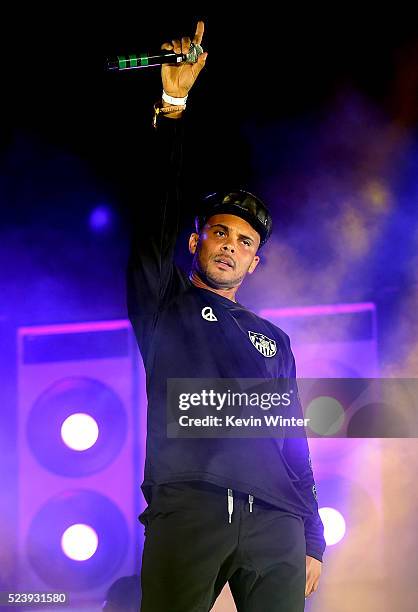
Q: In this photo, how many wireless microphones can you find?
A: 1